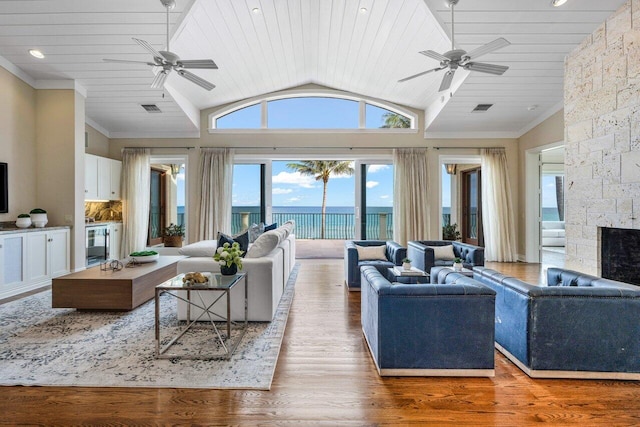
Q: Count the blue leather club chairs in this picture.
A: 4